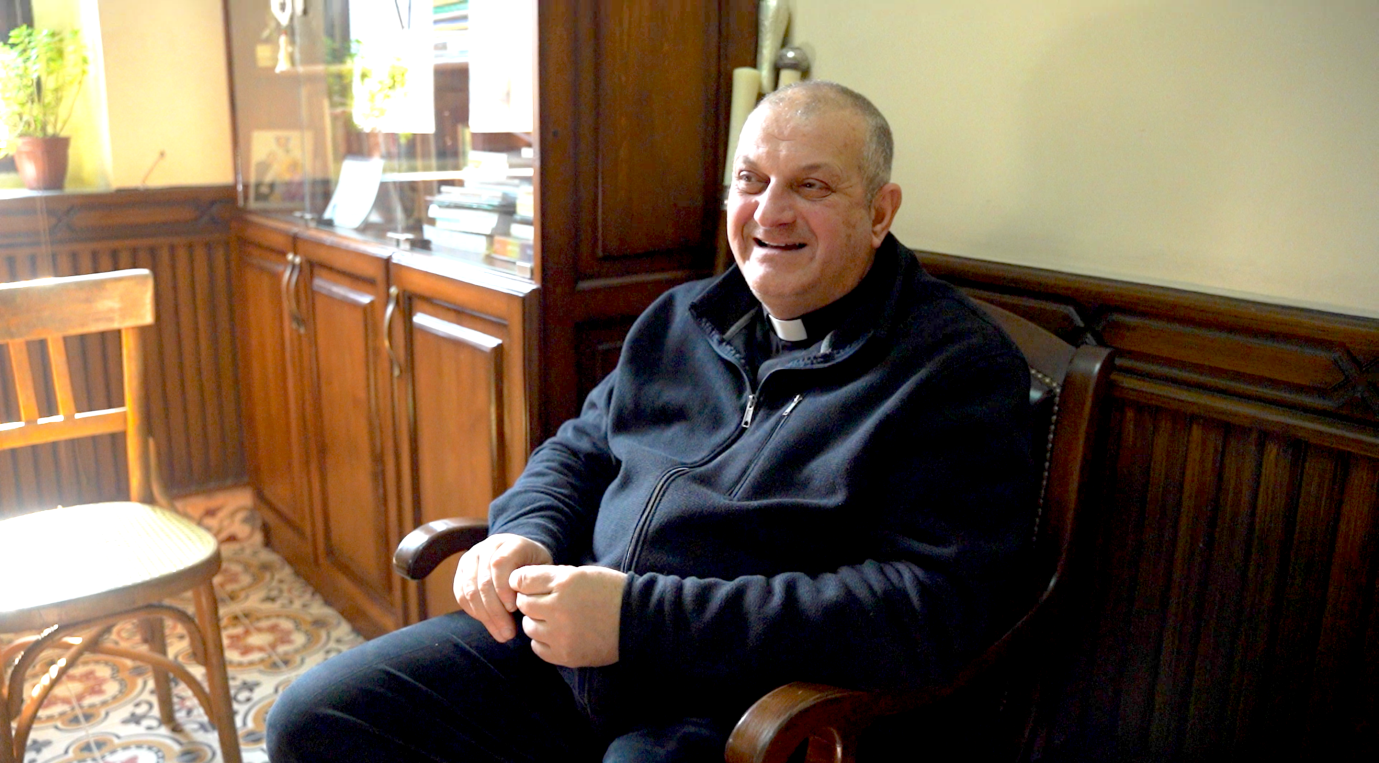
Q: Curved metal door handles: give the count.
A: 3